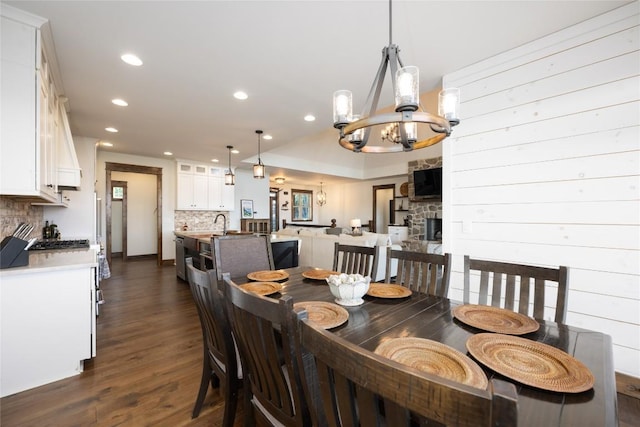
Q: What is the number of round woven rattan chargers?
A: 8